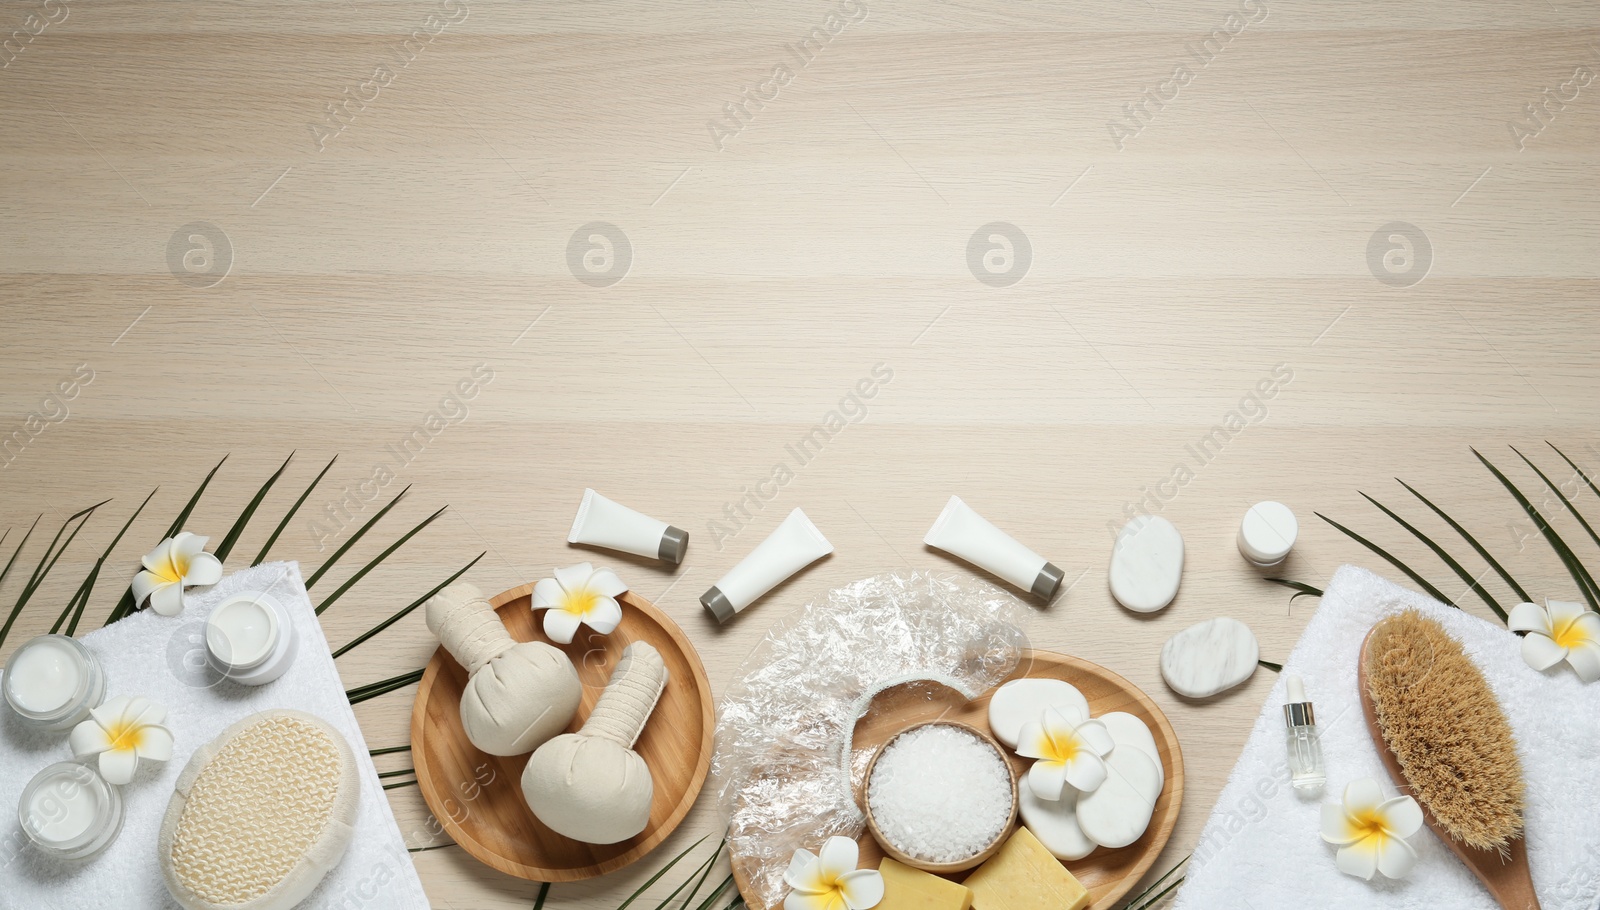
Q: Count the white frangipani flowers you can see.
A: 7